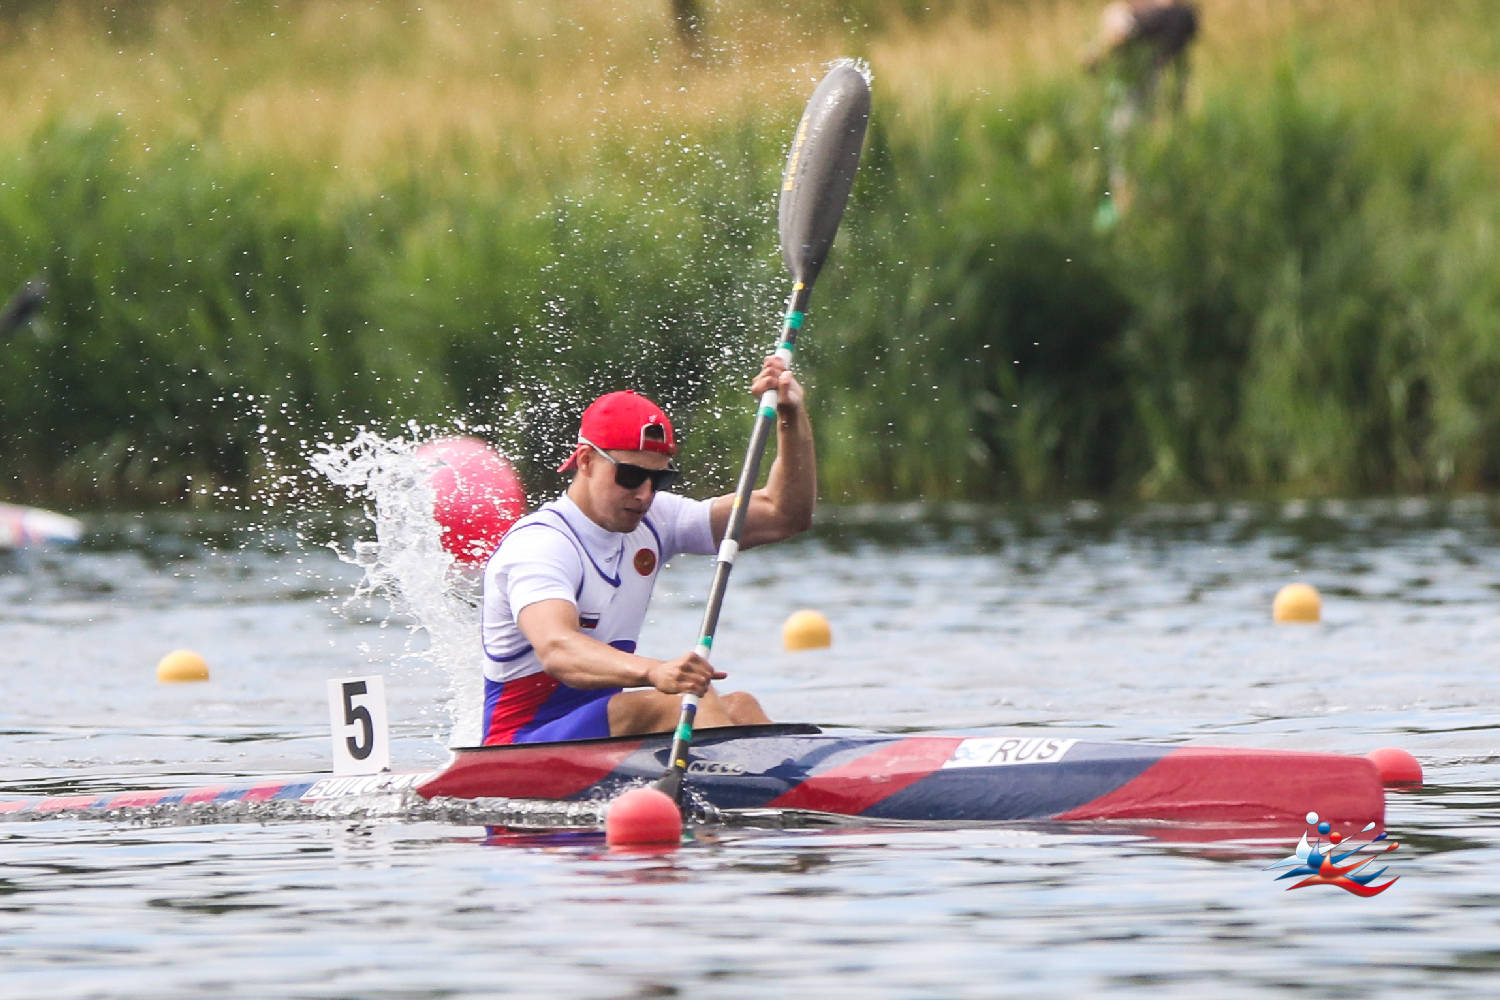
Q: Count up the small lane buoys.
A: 5